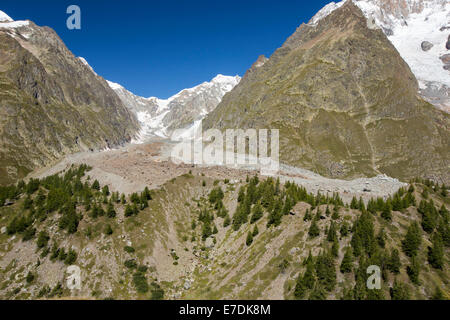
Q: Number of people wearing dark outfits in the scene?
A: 0